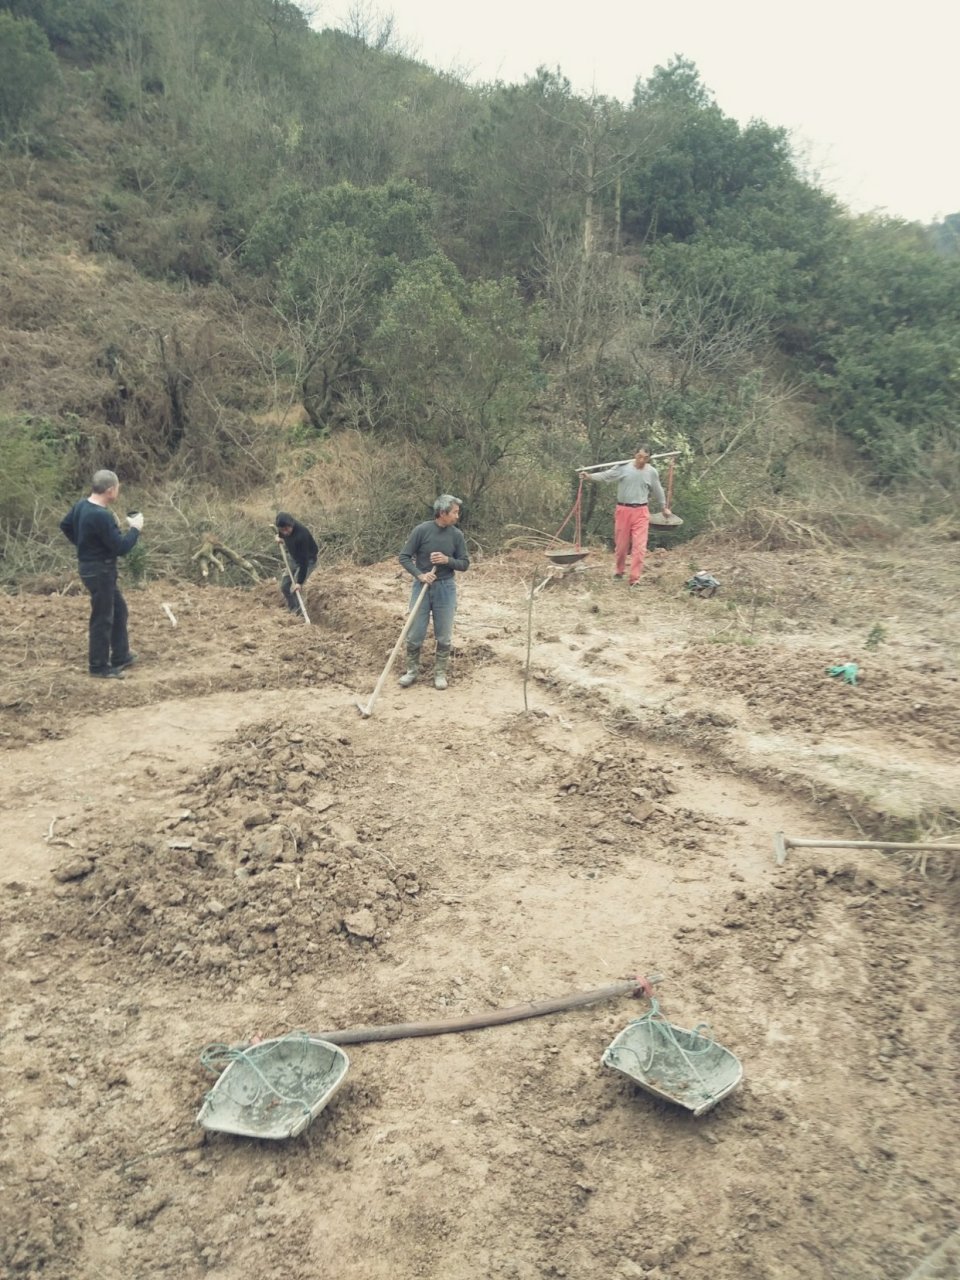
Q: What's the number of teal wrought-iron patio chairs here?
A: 0